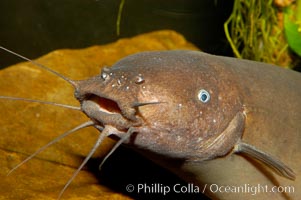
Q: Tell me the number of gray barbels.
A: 6